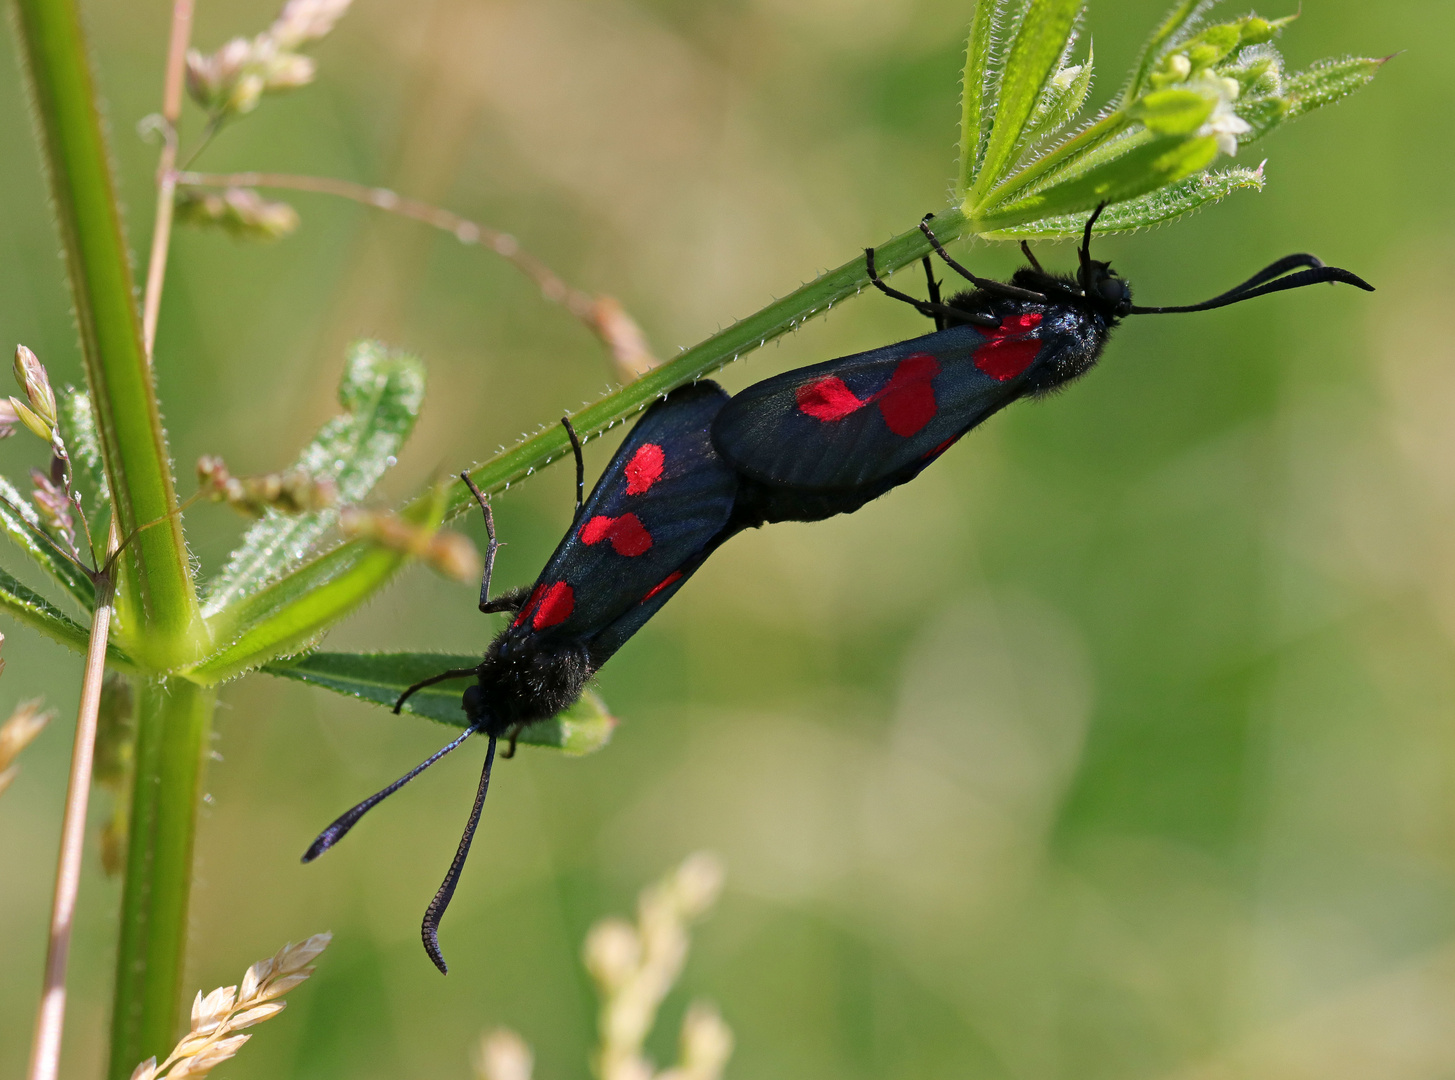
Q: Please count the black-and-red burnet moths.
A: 2